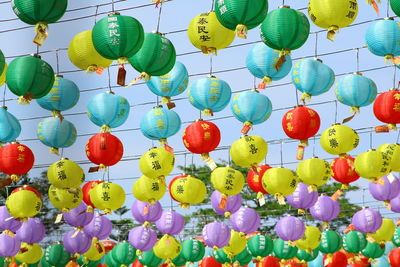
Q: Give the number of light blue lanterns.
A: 12